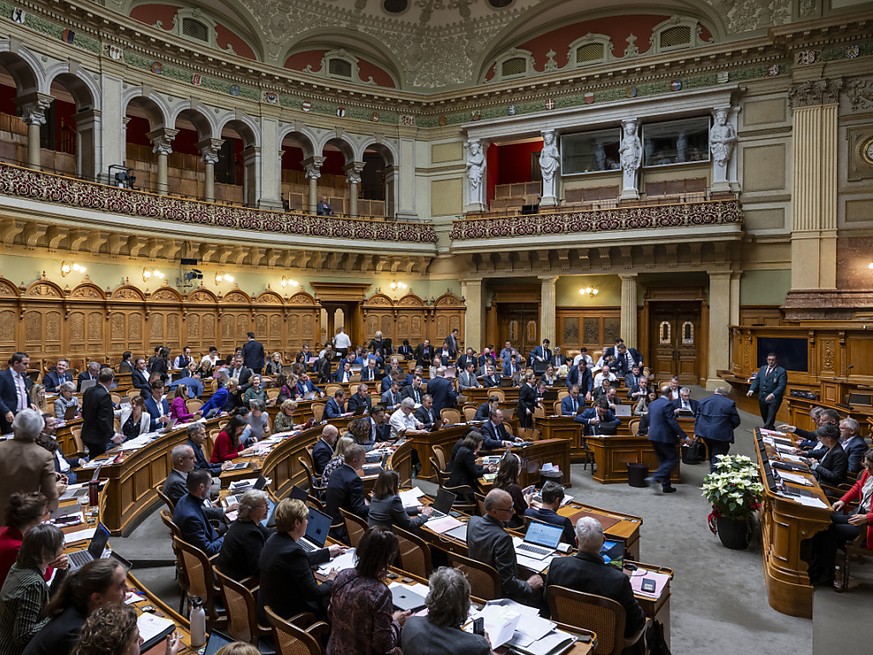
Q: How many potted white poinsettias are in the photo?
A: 1